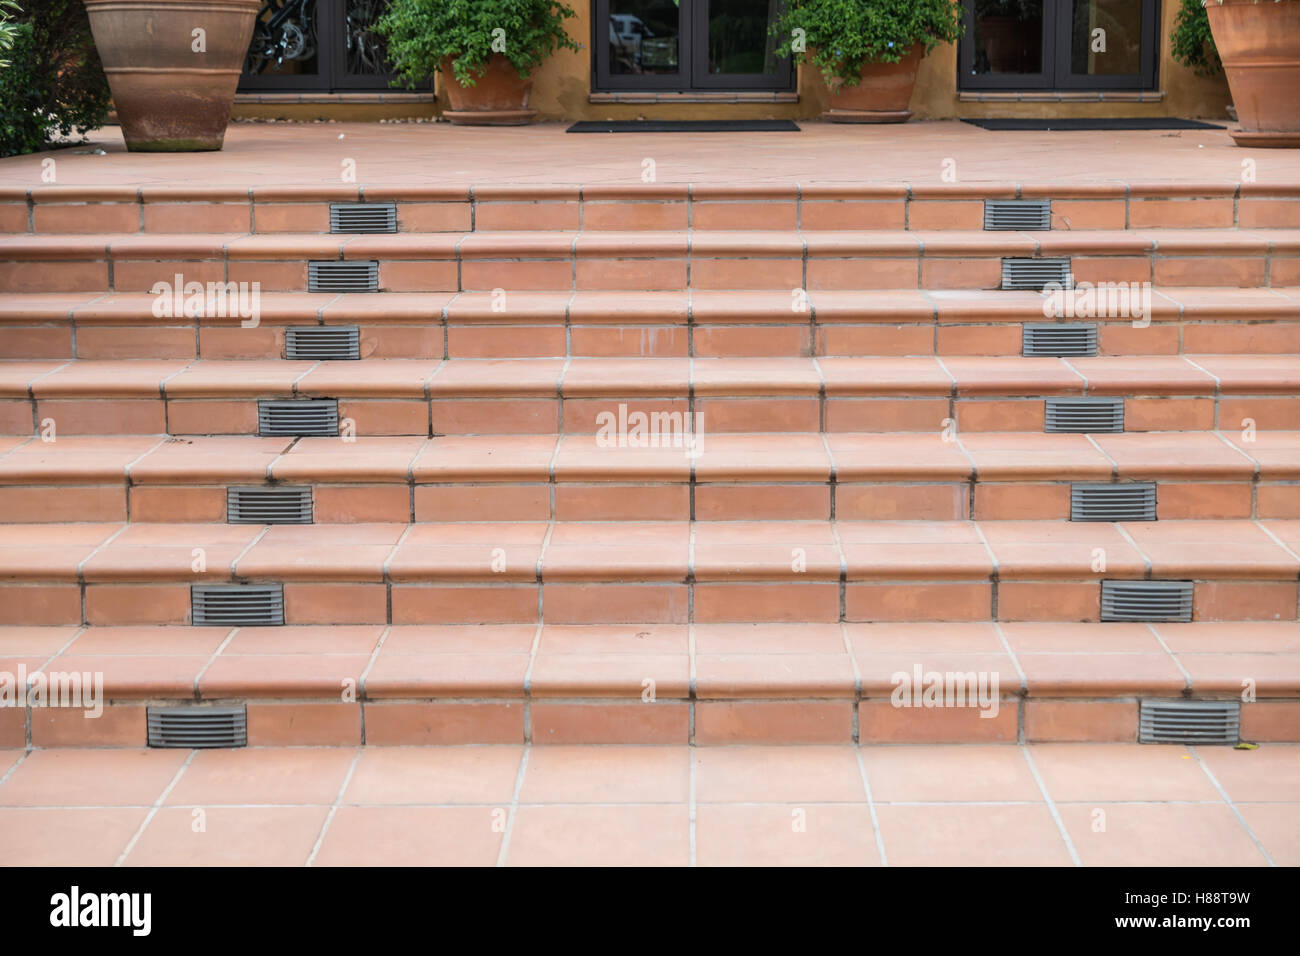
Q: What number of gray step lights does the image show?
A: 14